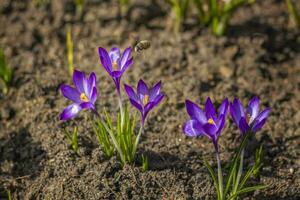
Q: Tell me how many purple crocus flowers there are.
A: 5